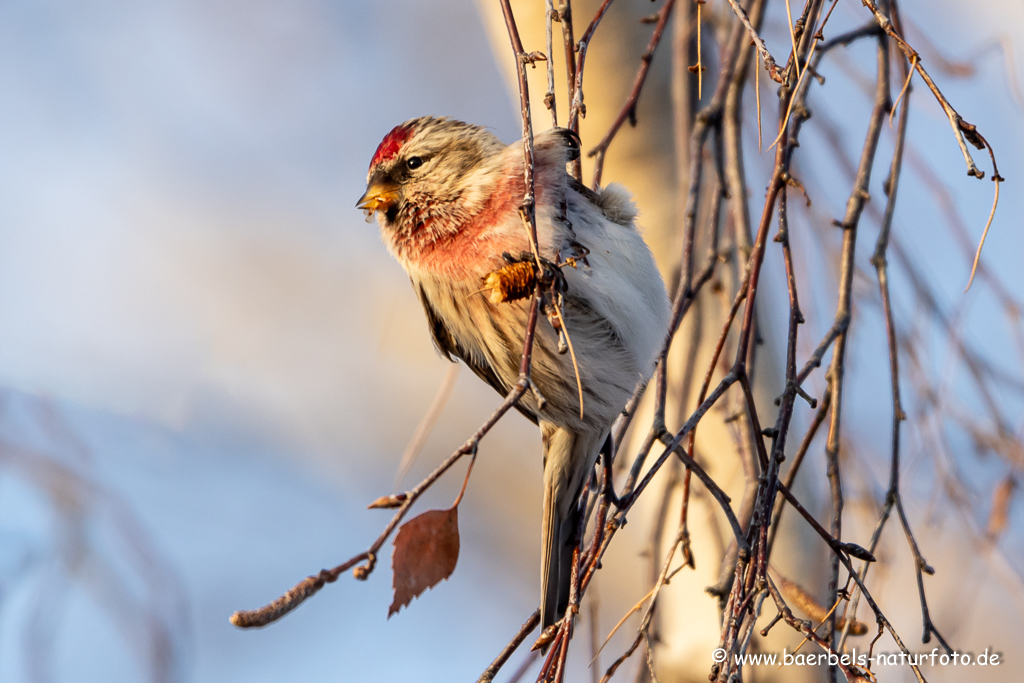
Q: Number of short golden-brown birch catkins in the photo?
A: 1